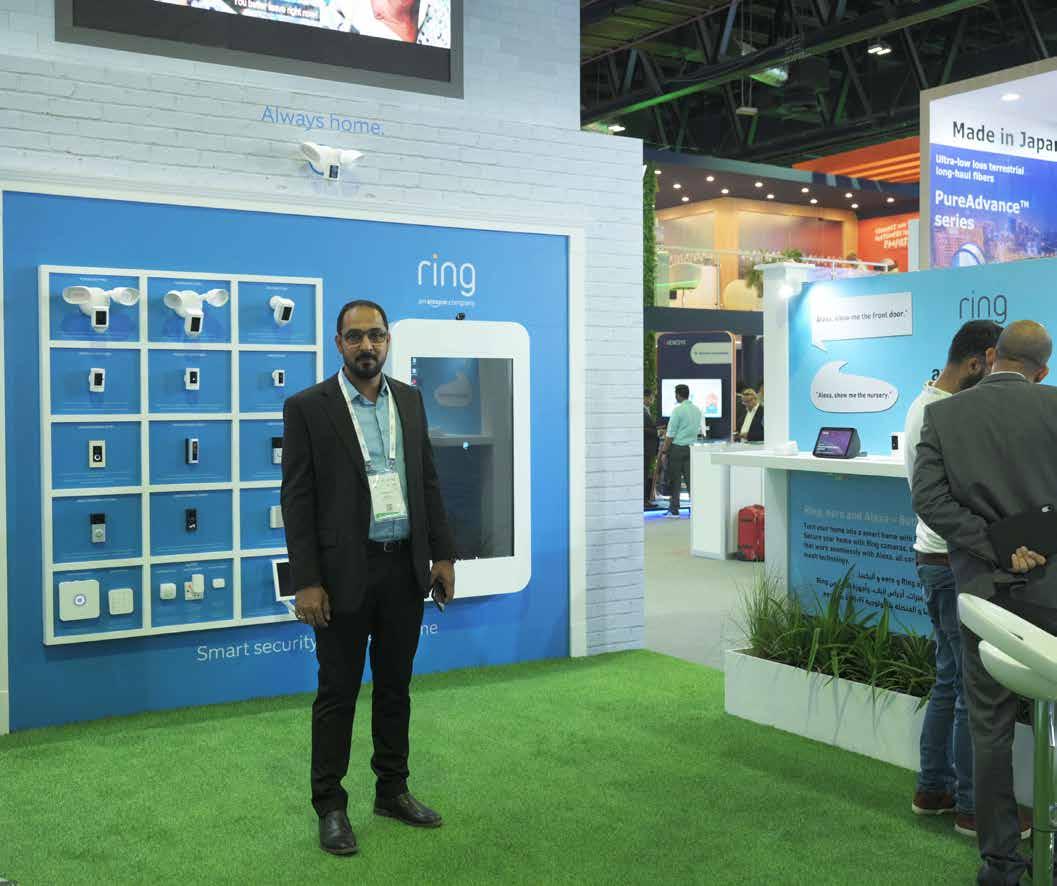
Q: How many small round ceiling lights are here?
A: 12